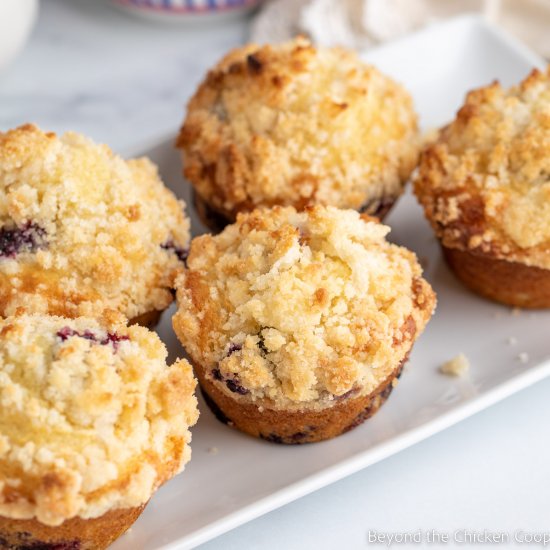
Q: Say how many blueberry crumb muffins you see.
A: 5